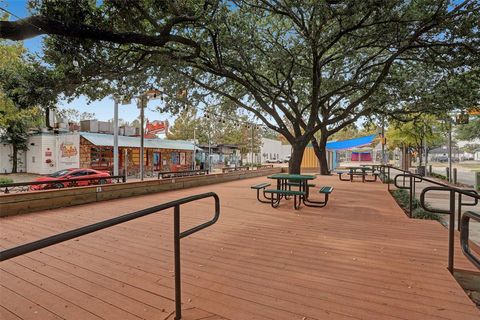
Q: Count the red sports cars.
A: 1